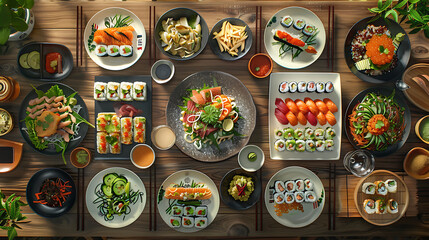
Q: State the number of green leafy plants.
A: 3